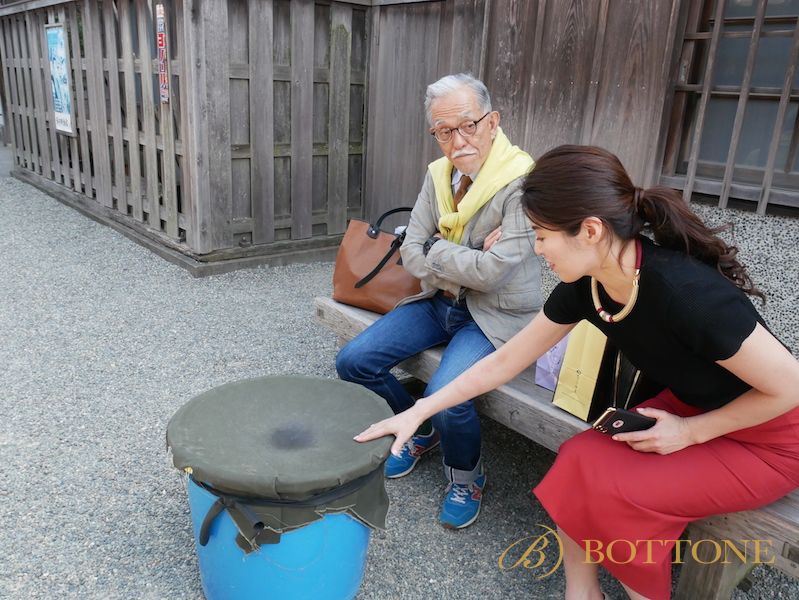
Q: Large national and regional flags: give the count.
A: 0